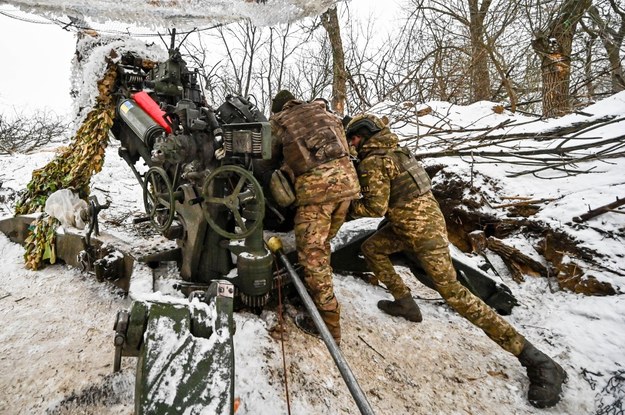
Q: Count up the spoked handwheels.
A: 2